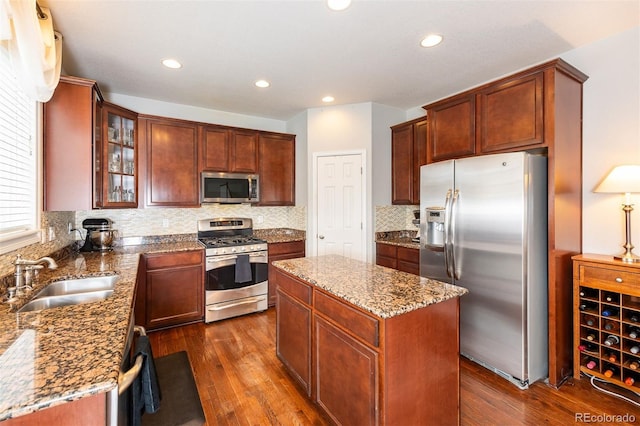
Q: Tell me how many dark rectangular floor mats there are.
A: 1